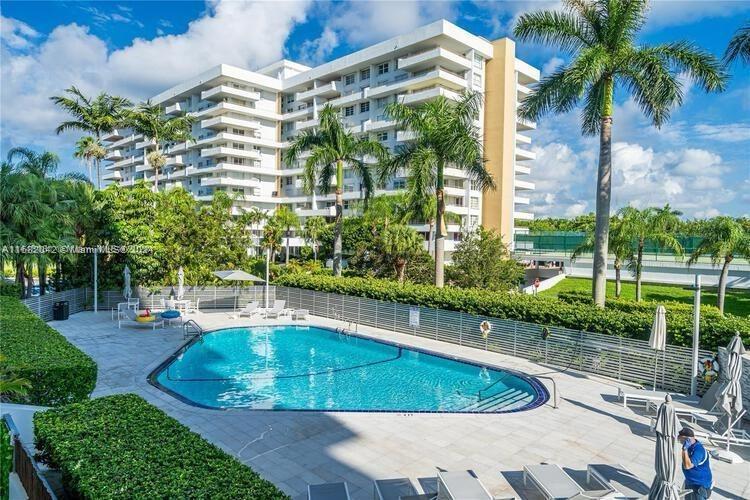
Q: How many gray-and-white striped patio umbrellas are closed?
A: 2